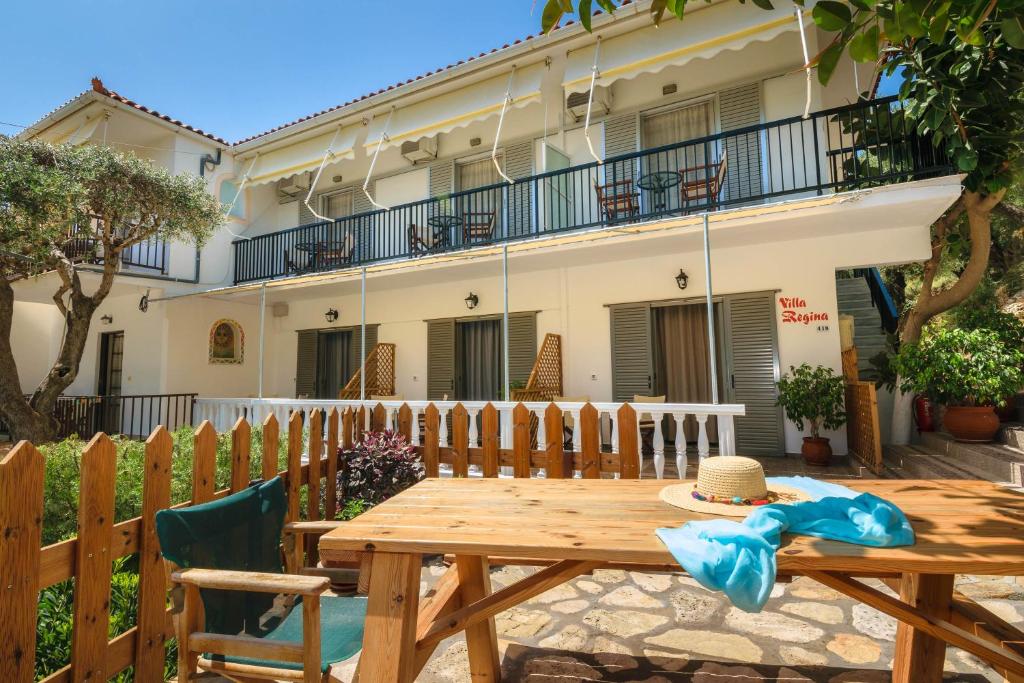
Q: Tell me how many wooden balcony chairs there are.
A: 6